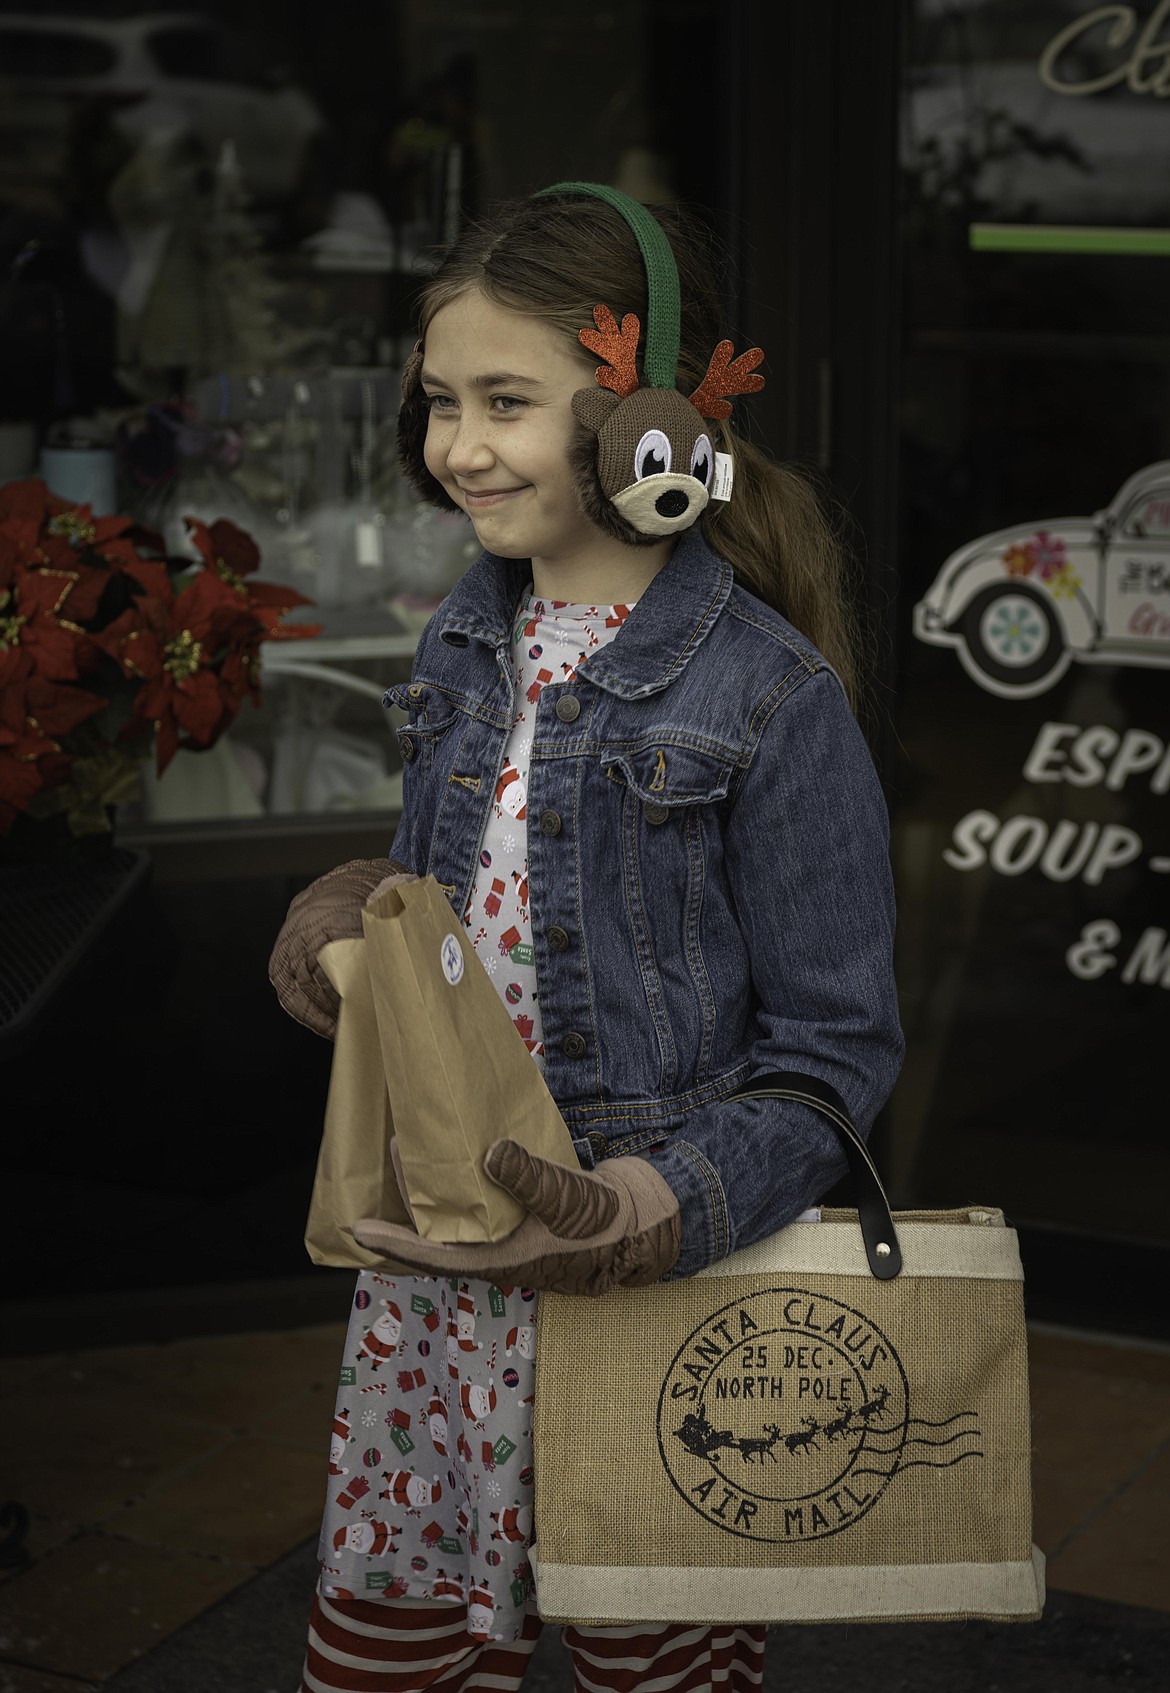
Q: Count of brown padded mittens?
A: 2